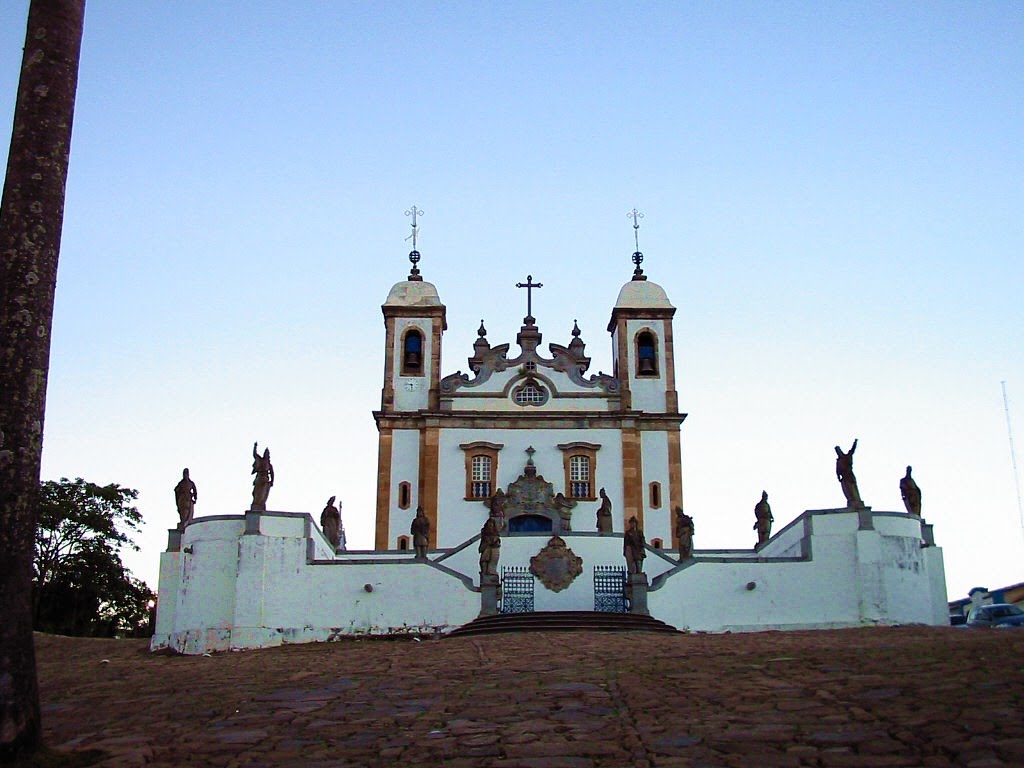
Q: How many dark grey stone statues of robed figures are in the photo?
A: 12